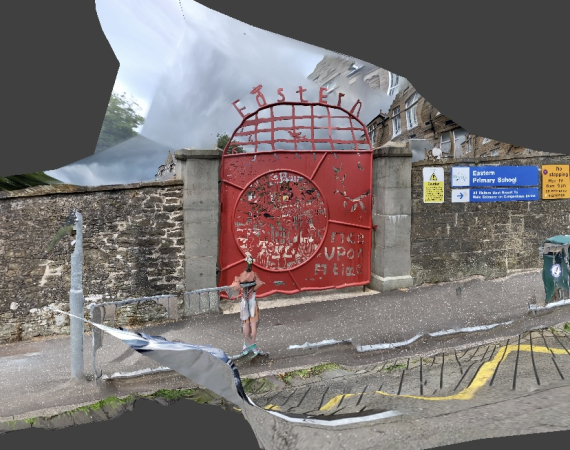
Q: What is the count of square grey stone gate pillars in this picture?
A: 2